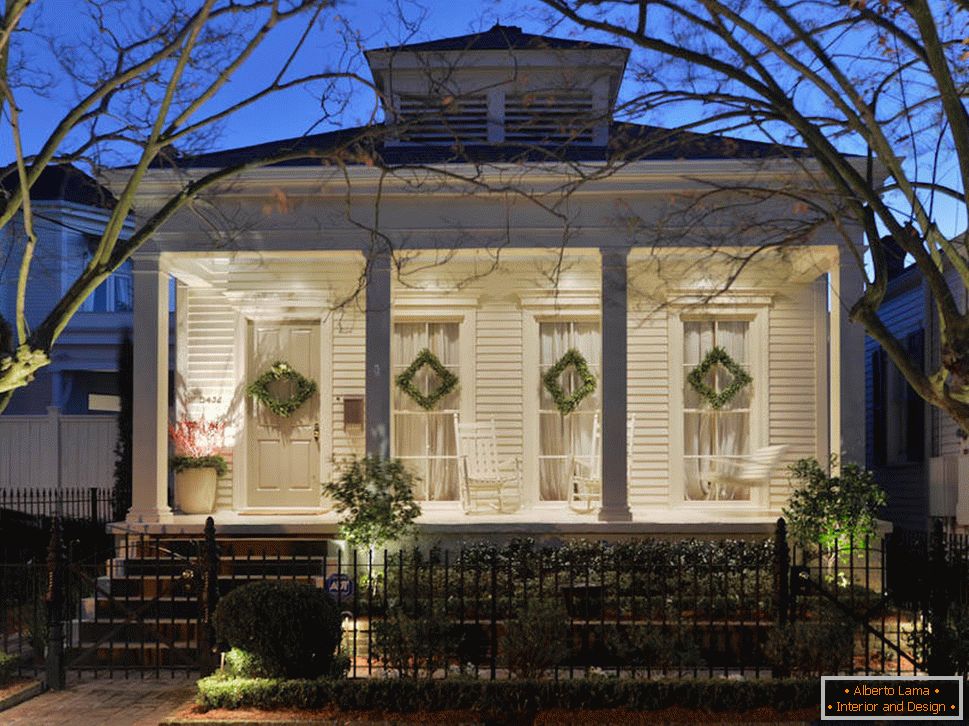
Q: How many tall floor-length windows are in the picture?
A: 3